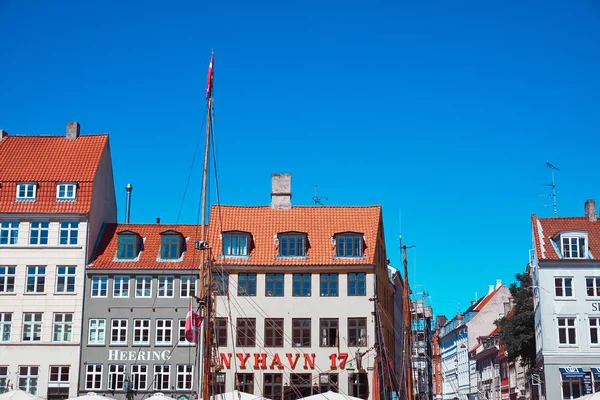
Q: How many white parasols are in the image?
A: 6